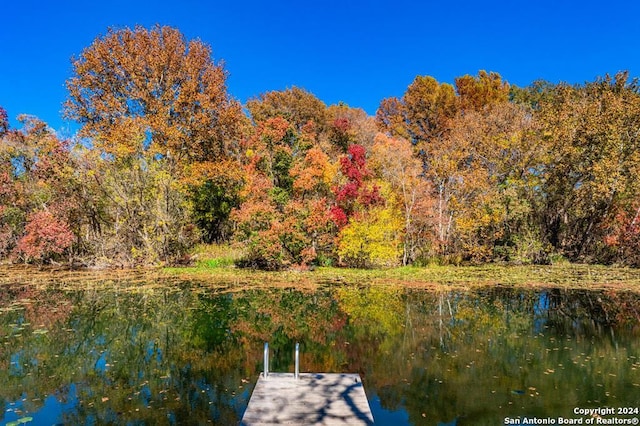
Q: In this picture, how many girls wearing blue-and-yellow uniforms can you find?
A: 0